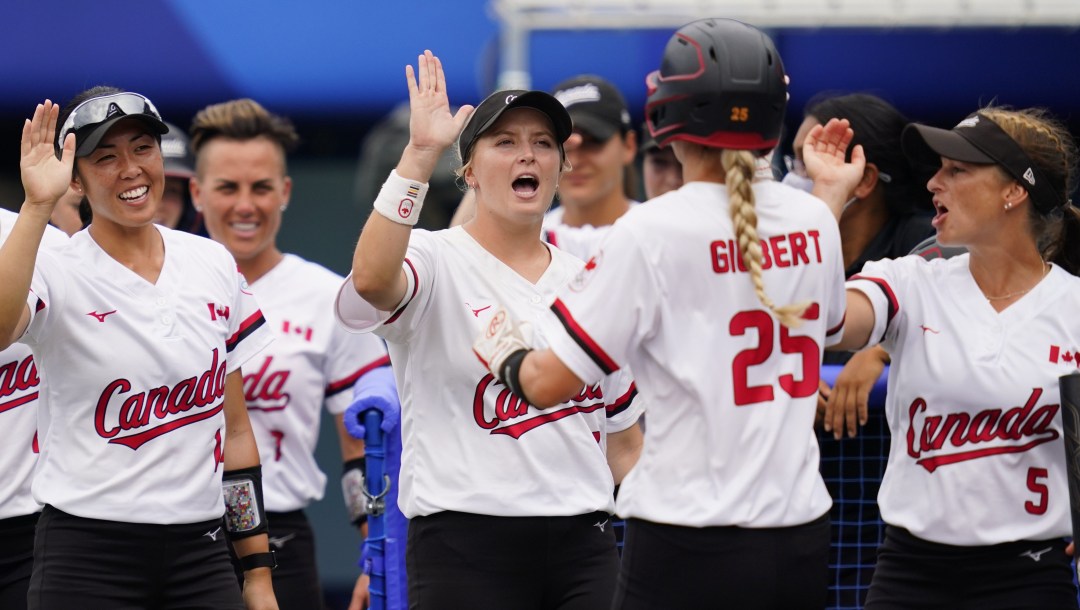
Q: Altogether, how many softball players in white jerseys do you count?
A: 7